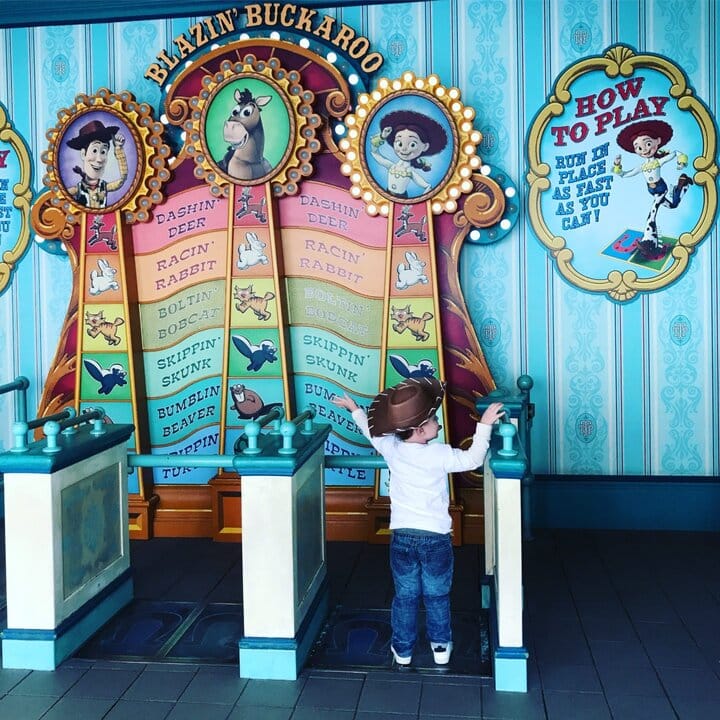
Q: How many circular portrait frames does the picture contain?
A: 3